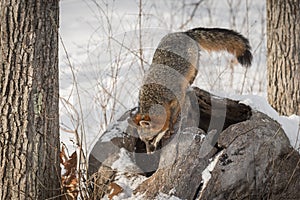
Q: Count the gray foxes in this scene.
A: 1